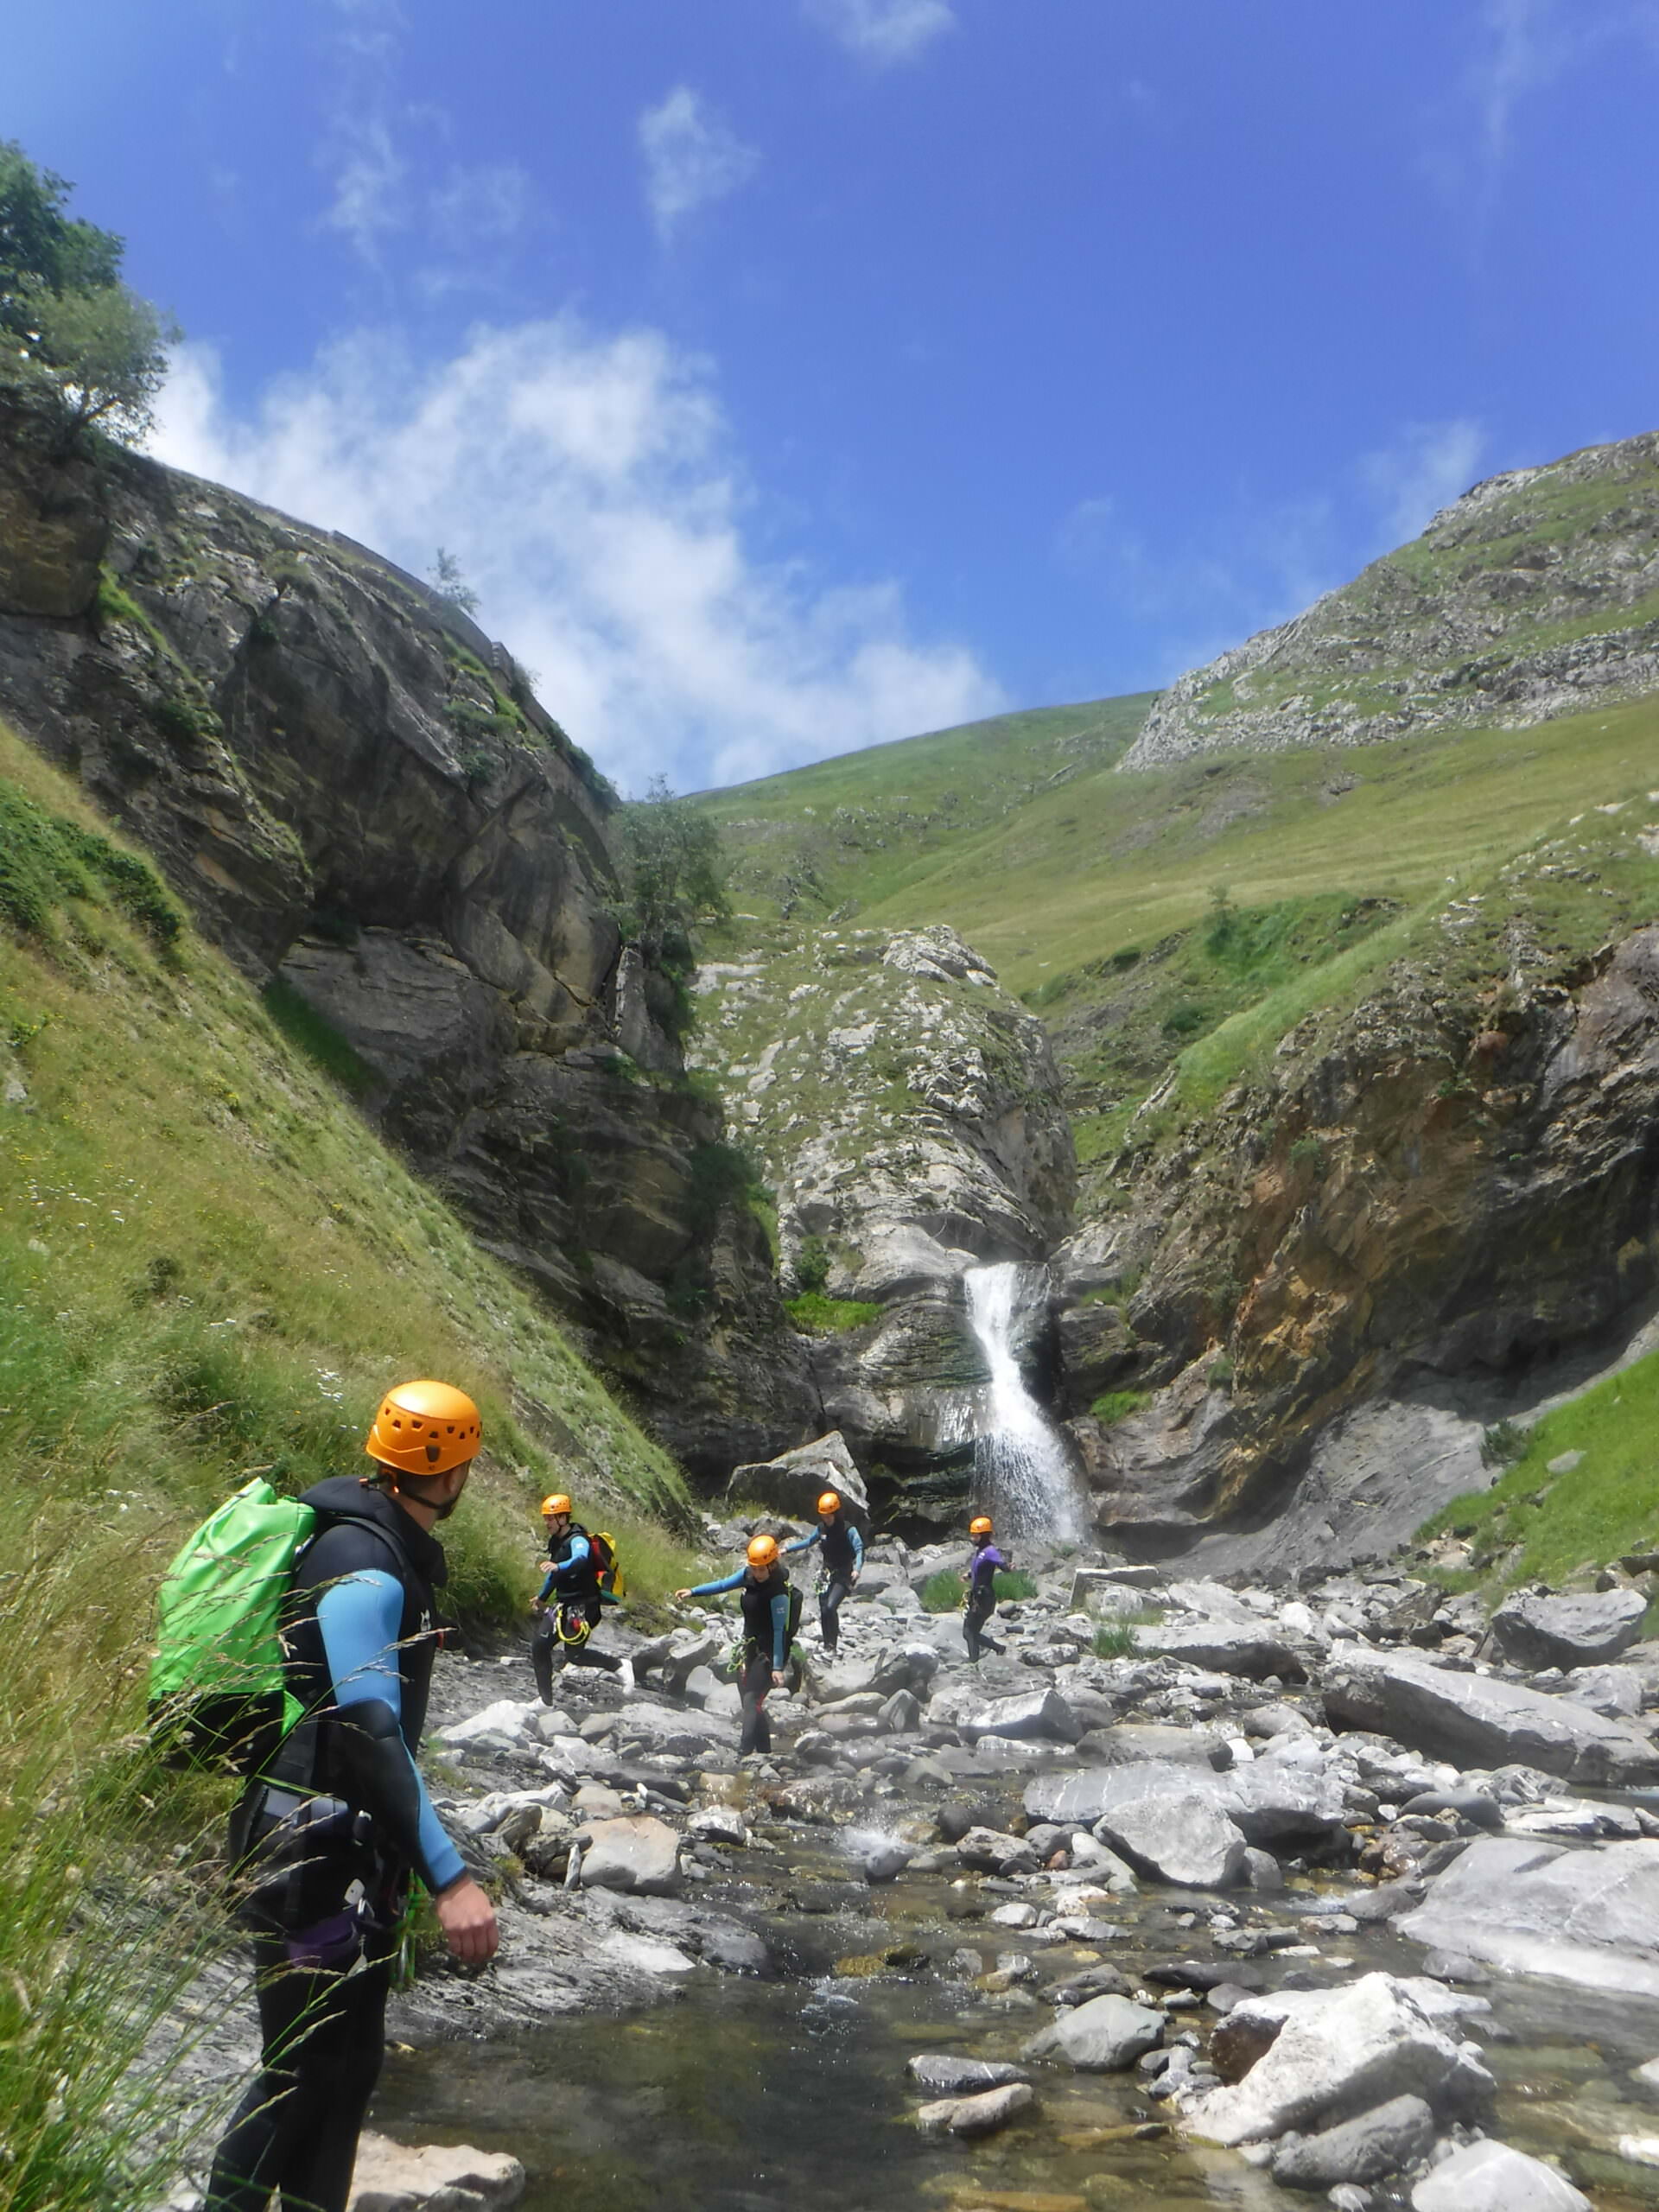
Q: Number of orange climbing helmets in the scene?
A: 5